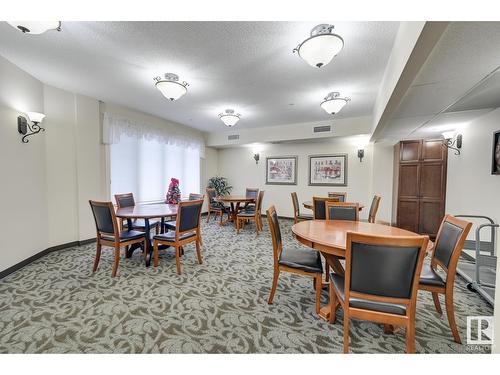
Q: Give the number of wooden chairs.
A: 15